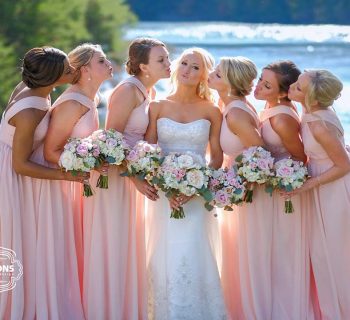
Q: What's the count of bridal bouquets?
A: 7